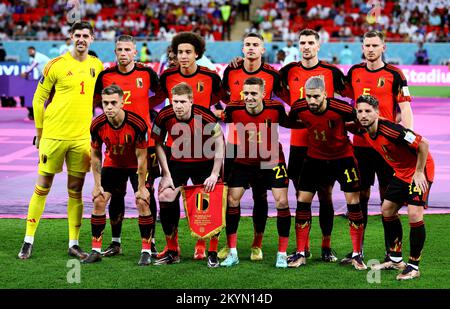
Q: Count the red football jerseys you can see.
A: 10